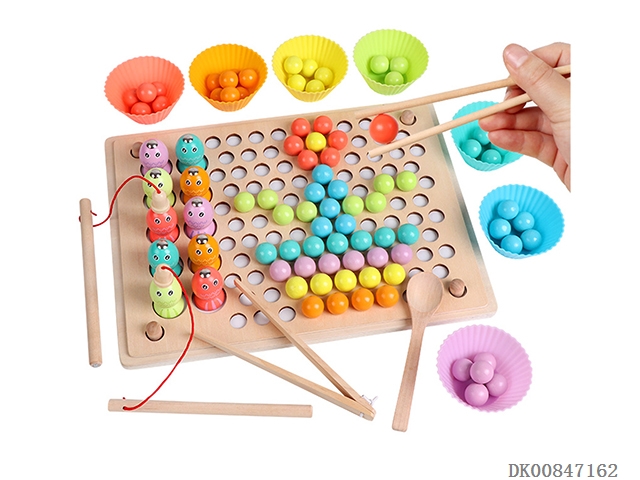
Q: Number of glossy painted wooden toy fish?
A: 10